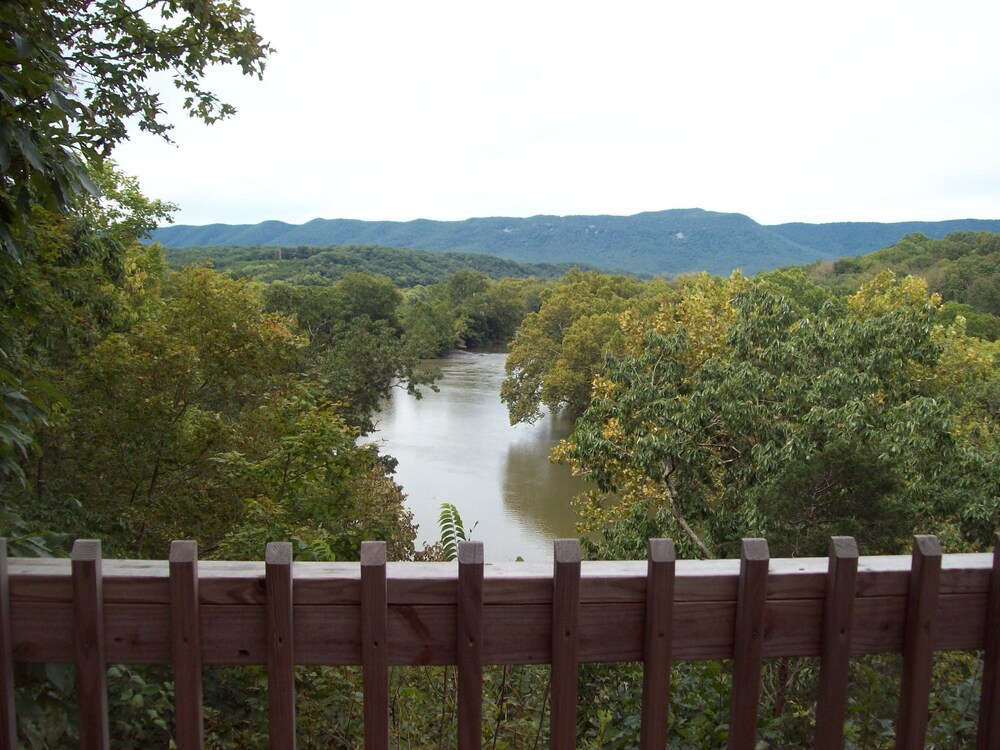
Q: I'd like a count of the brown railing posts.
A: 12